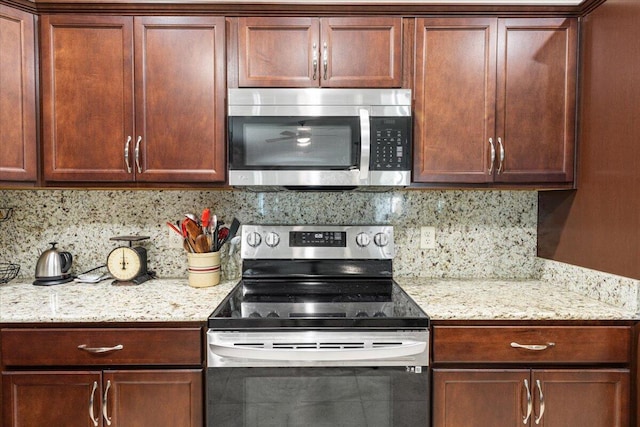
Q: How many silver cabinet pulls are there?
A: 12